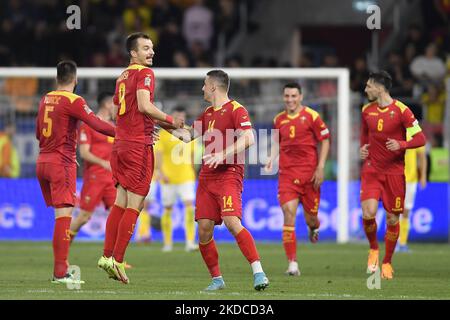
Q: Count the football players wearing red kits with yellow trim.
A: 6